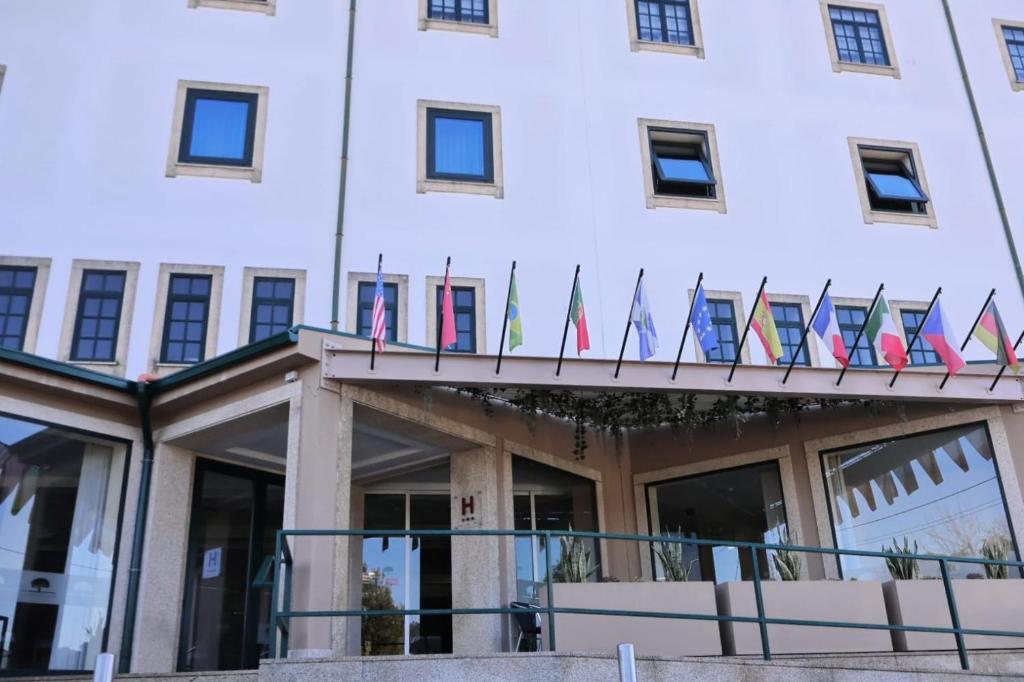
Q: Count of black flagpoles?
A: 12